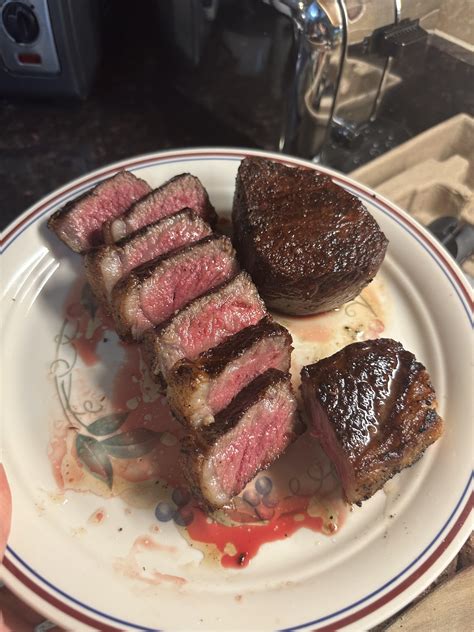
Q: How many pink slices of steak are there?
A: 7